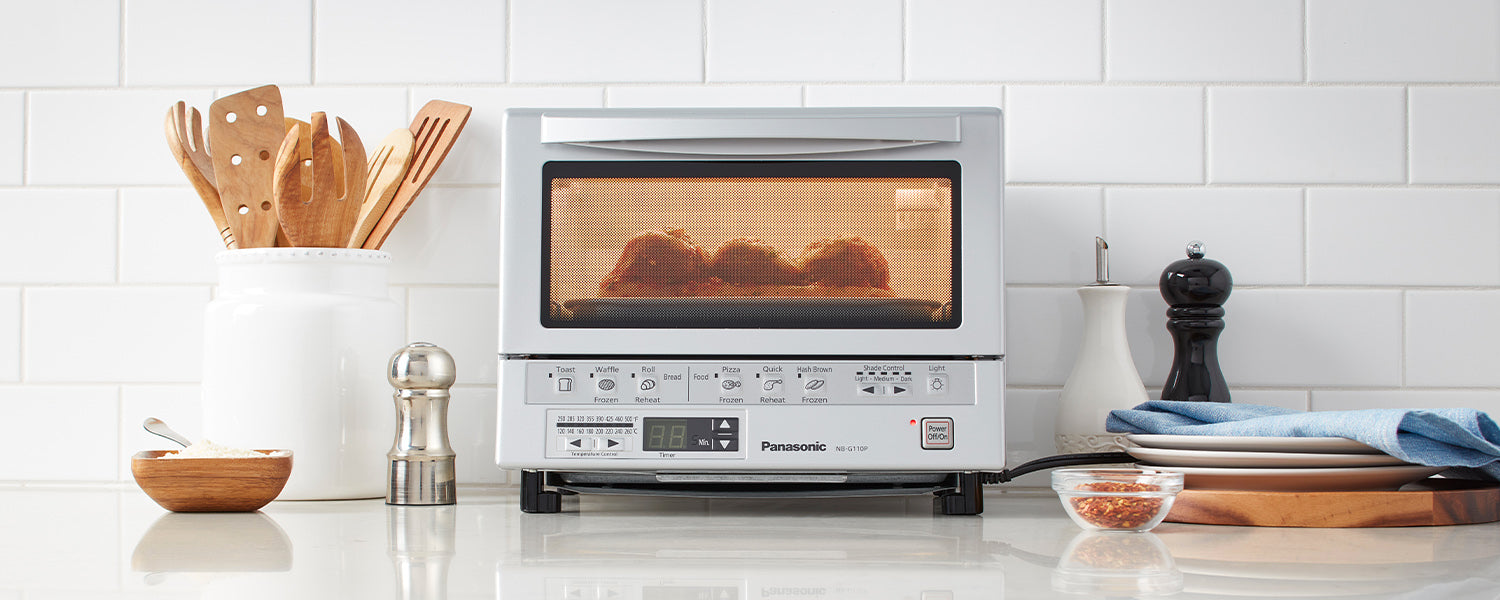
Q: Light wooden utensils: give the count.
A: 6